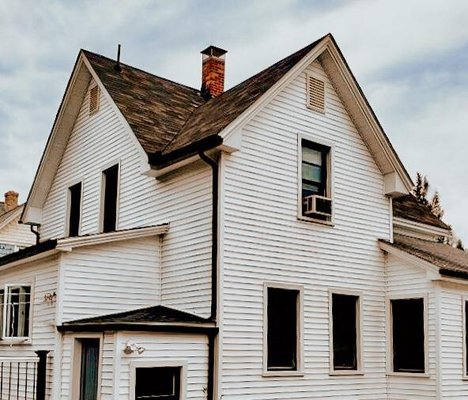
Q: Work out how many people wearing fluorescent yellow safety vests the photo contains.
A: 0